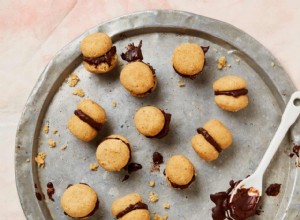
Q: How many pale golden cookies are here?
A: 11